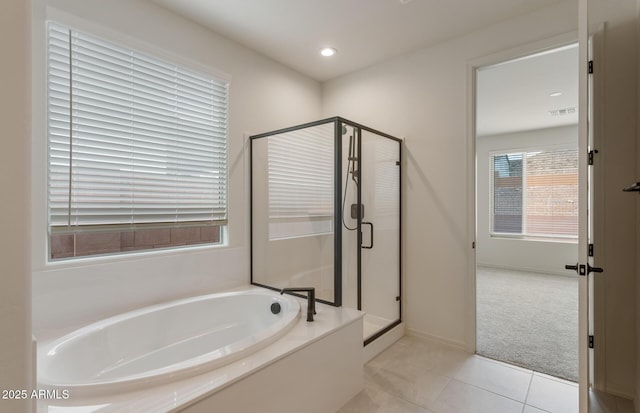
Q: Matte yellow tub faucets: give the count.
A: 0